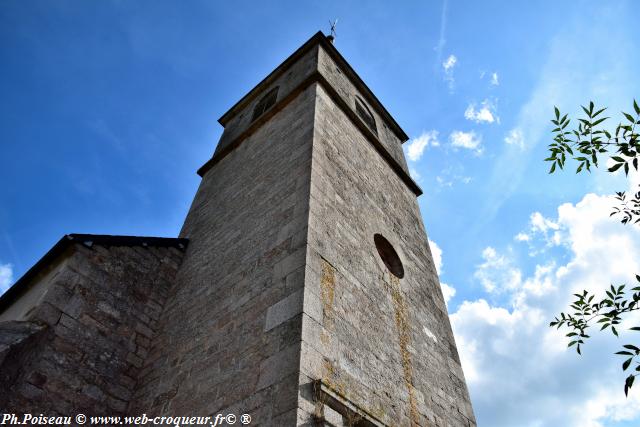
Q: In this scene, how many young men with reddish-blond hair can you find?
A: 0